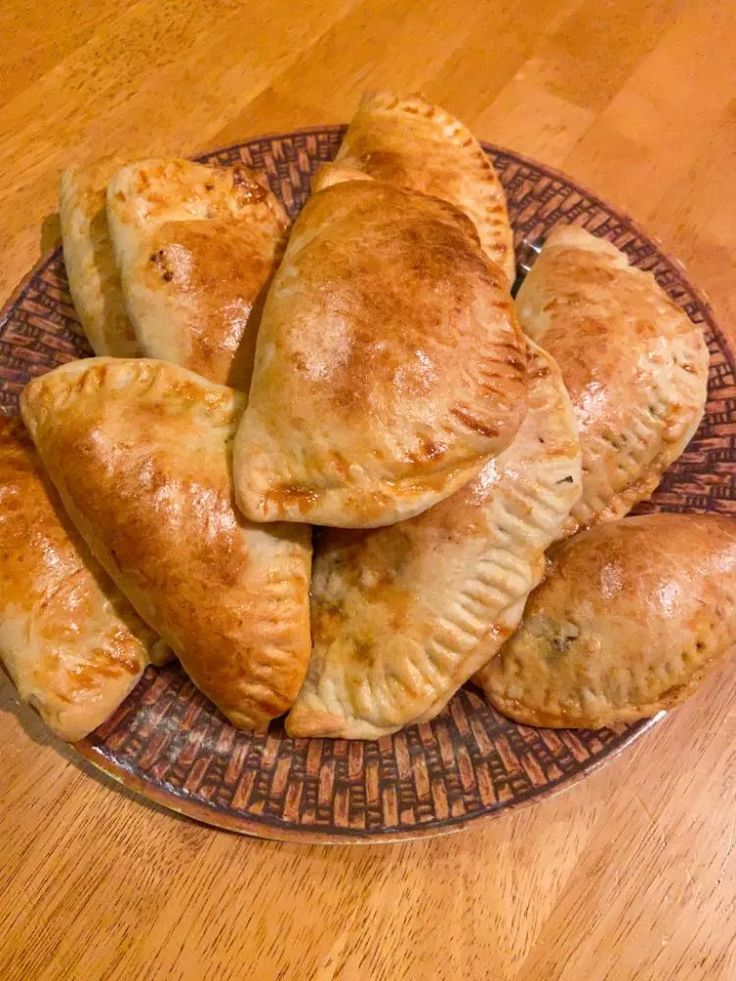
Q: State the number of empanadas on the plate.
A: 9